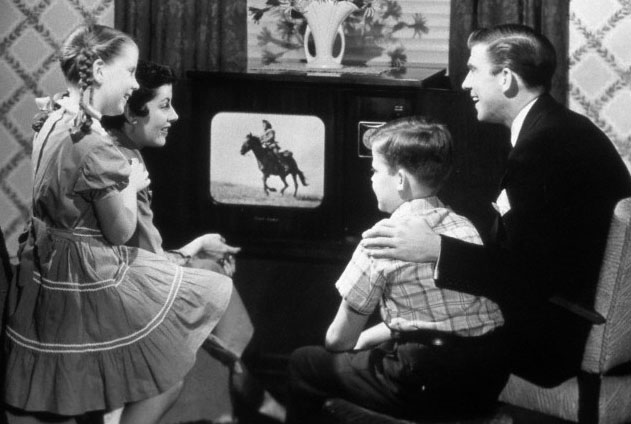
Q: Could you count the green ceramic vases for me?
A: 0